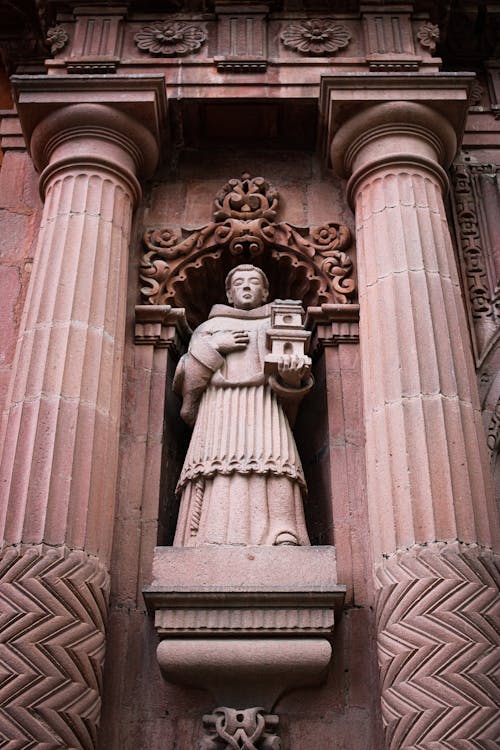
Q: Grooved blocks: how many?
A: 3